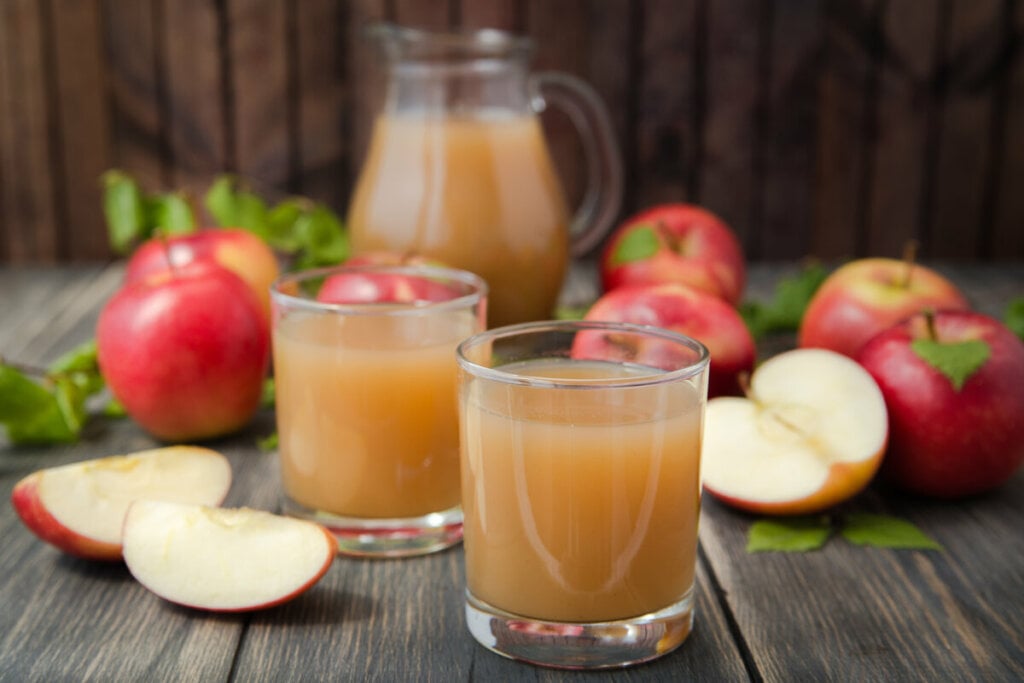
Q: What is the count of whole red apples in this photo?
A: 7